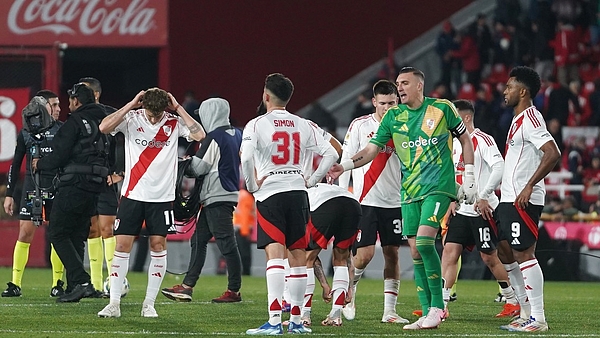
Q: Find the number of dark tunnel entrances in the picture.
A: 1